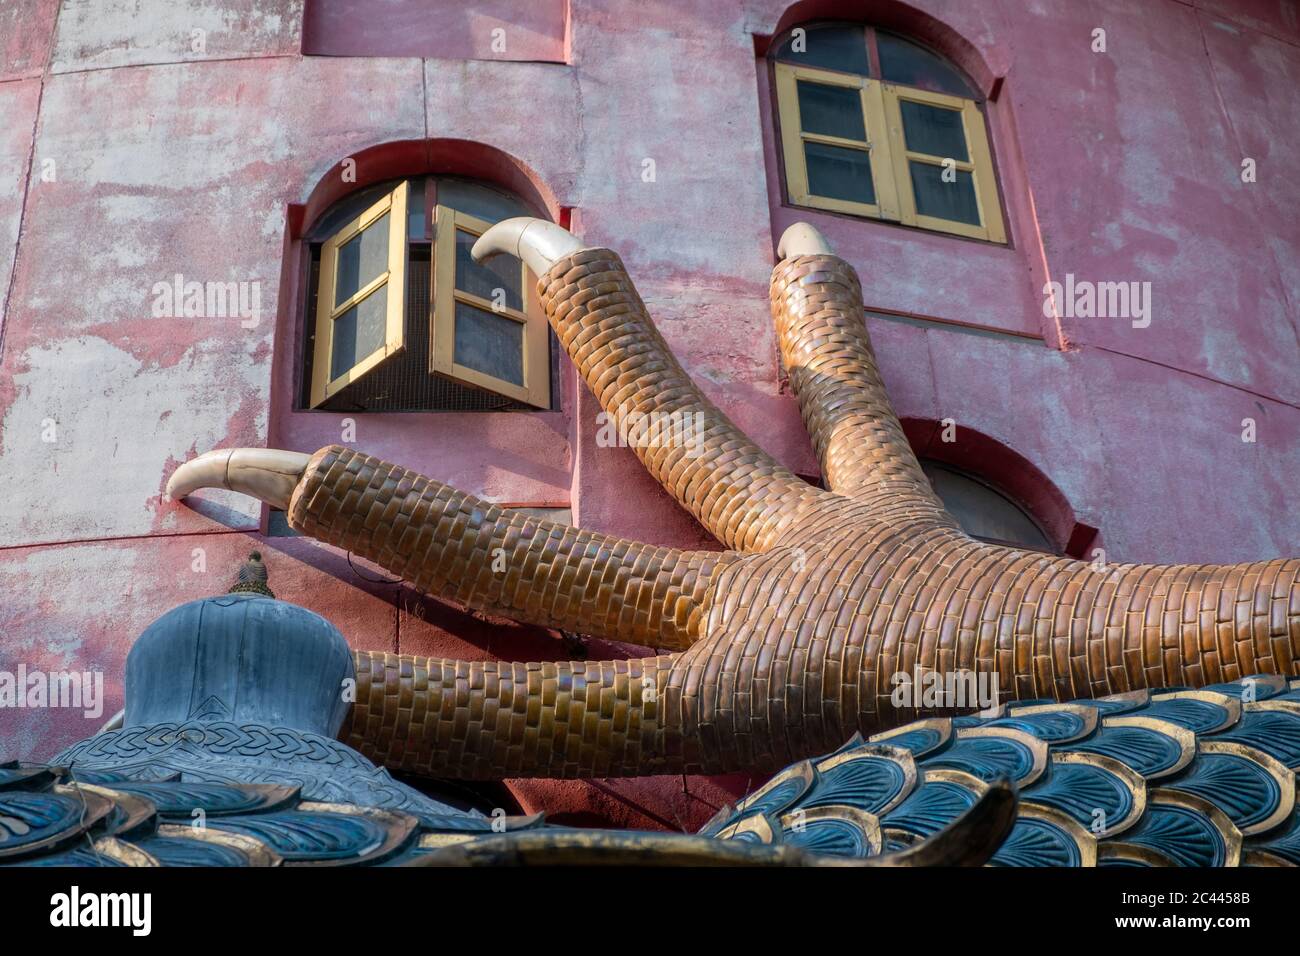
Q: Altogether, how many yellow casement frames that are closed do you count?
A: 2